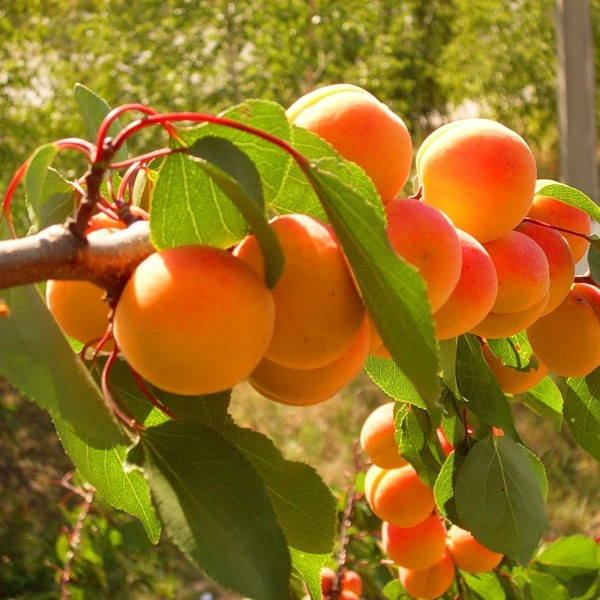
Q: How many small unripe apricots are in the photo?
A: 0